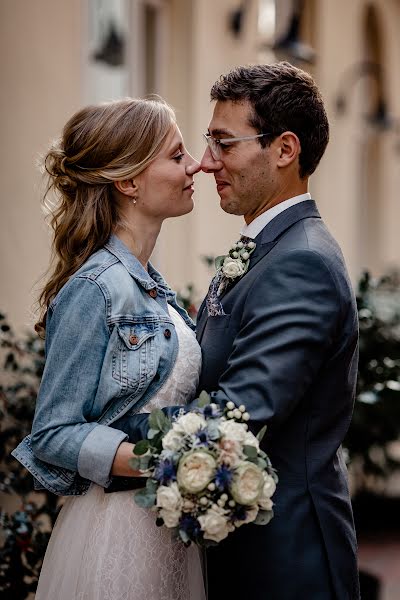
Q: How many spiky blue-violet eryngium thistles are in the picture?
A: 6